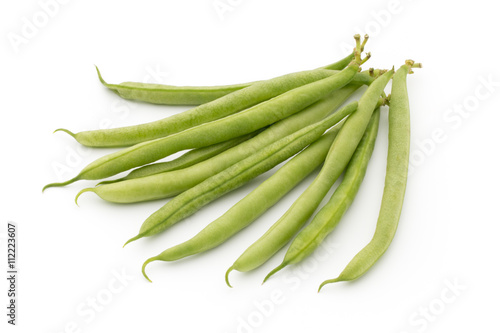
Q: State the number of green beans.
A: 10